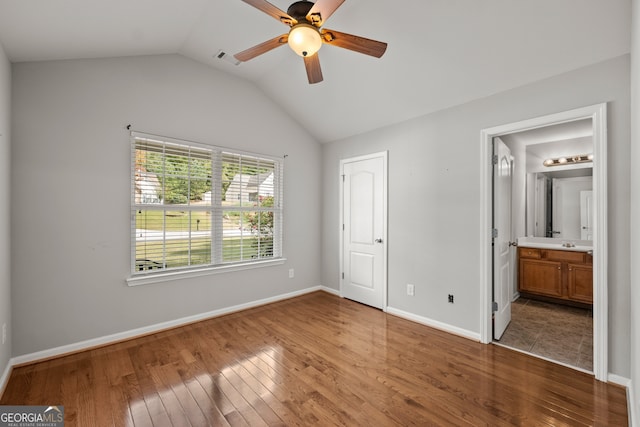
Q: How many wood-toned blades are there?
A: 5